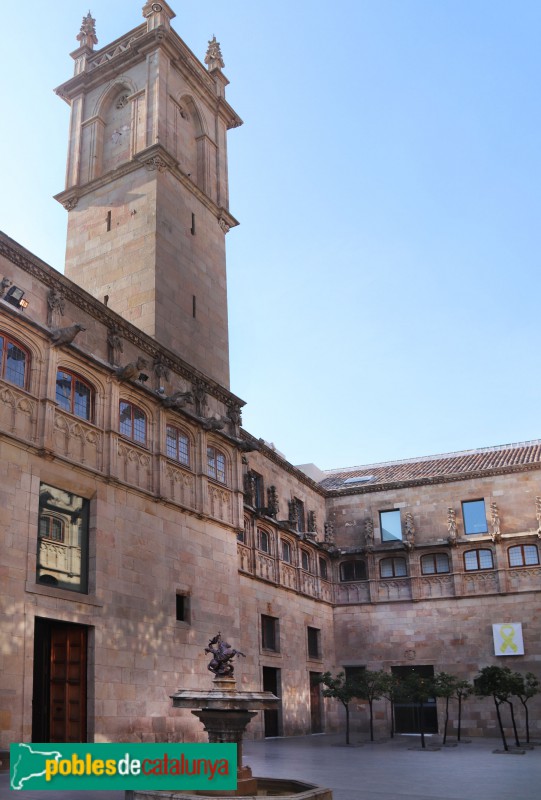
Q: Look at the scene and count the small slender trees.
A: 9